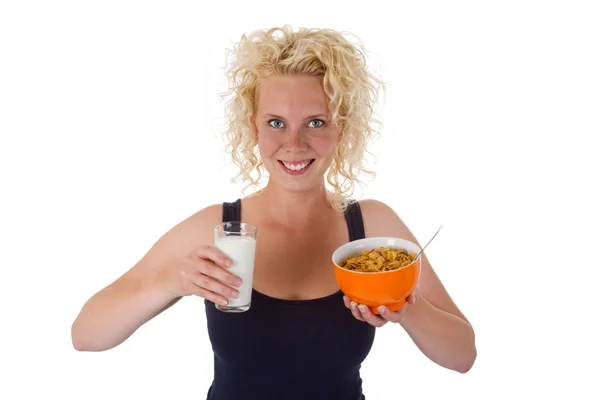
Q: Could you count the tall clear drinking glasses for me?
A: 1